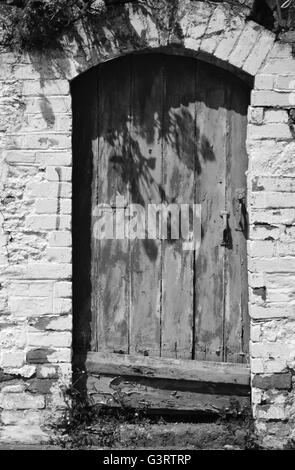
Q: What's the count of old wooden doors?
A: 1